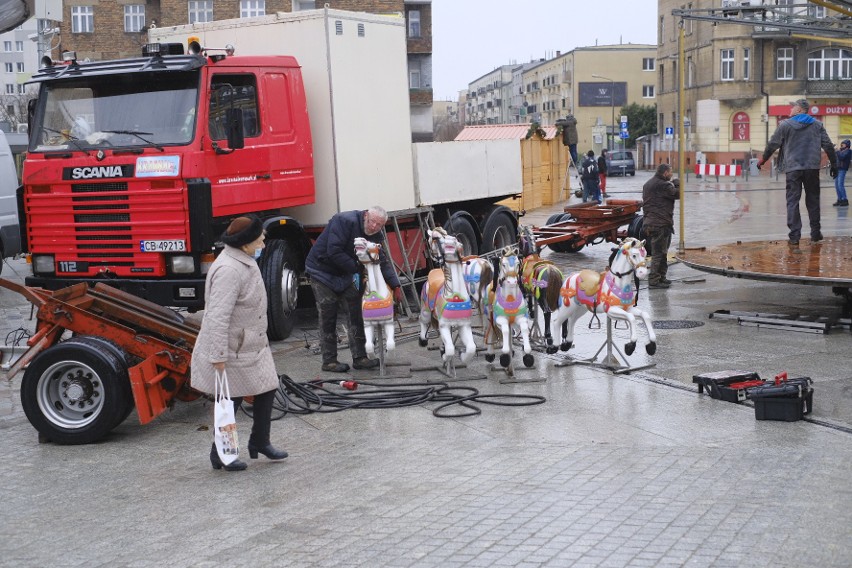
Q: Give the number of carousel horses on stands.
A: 6